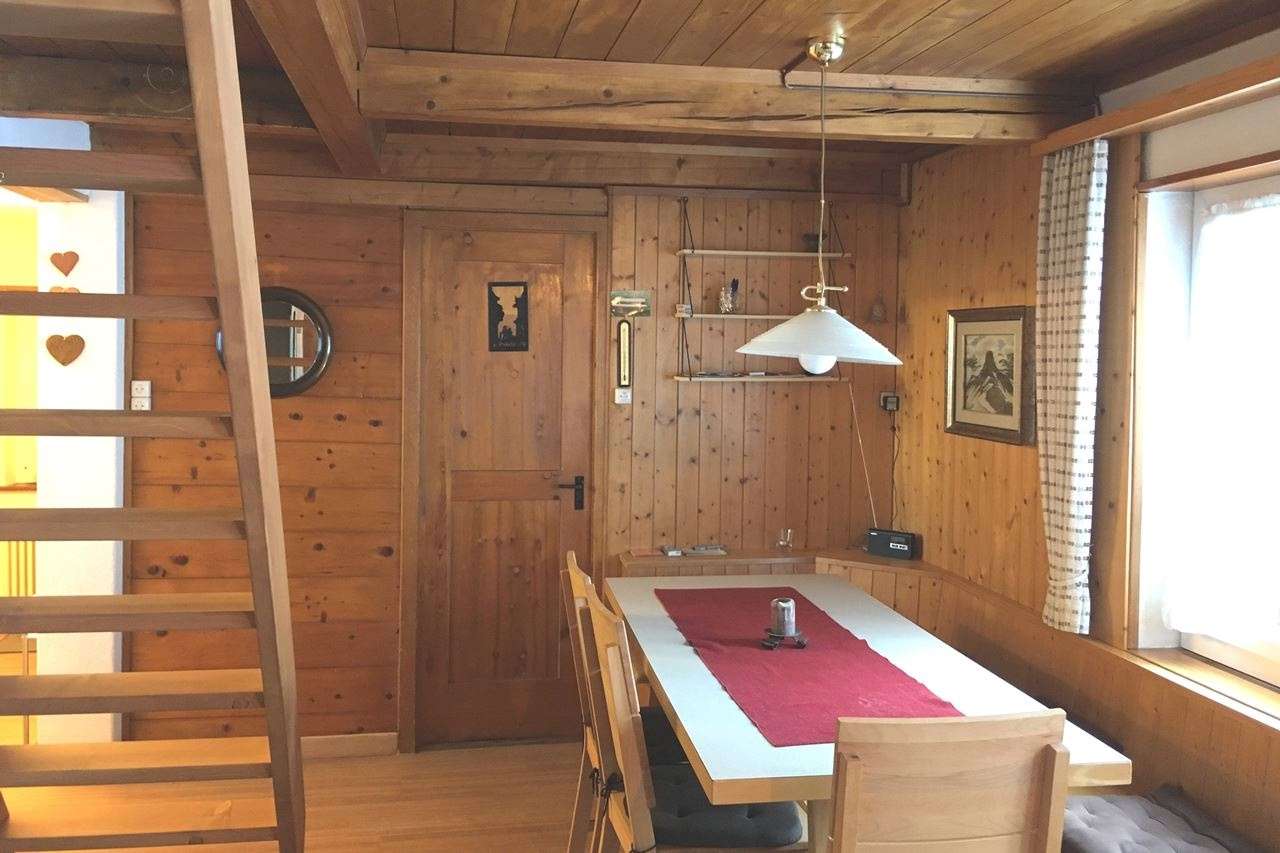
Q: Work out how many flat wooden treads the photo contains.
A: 9